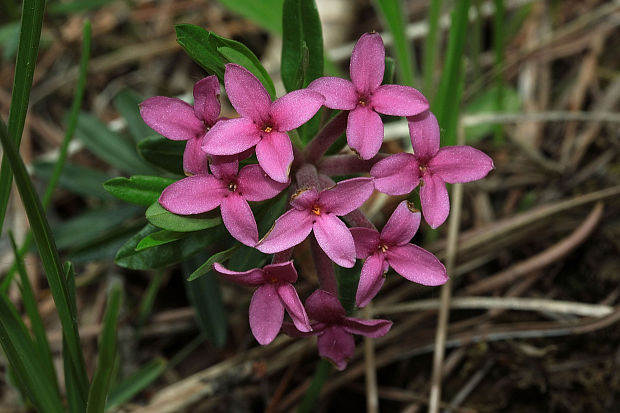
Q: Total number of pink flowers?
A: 9